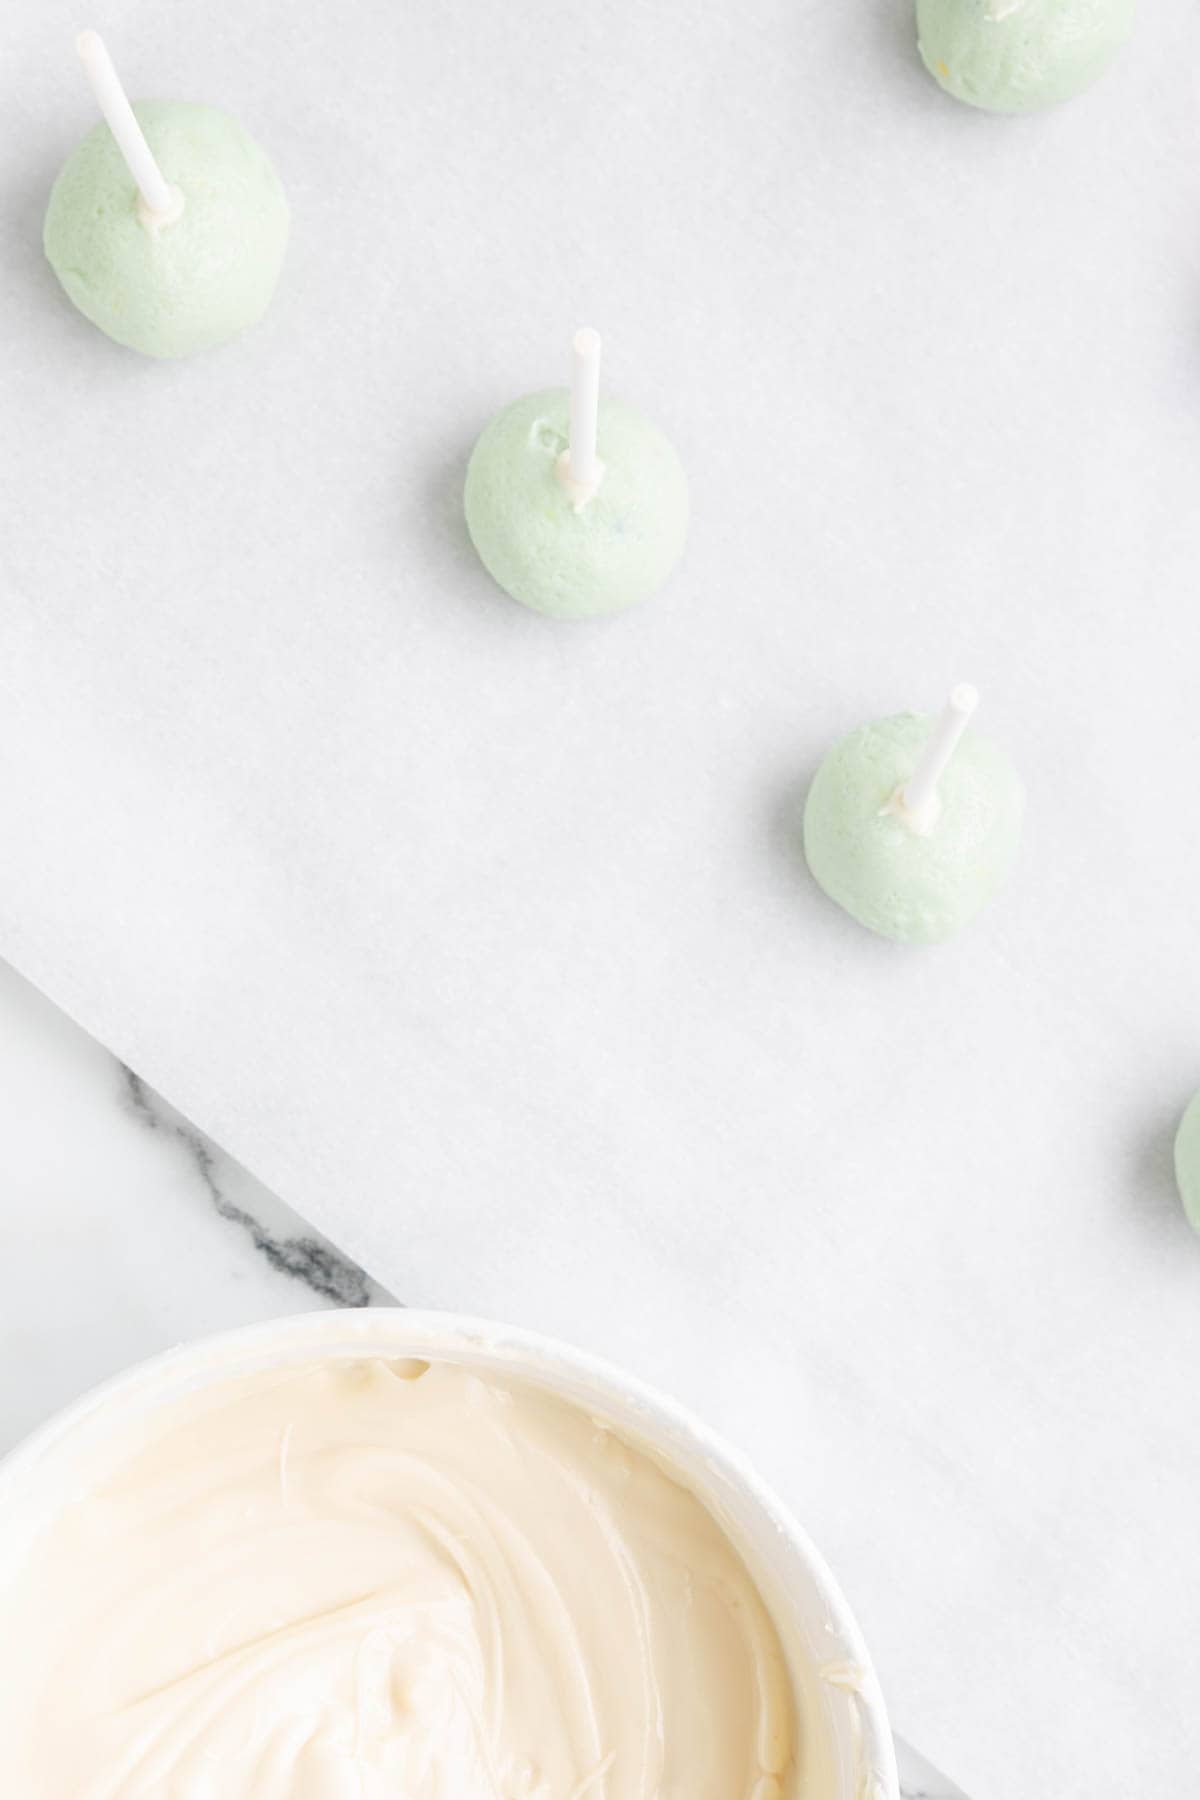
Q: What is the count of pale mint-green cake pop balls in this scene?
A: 5